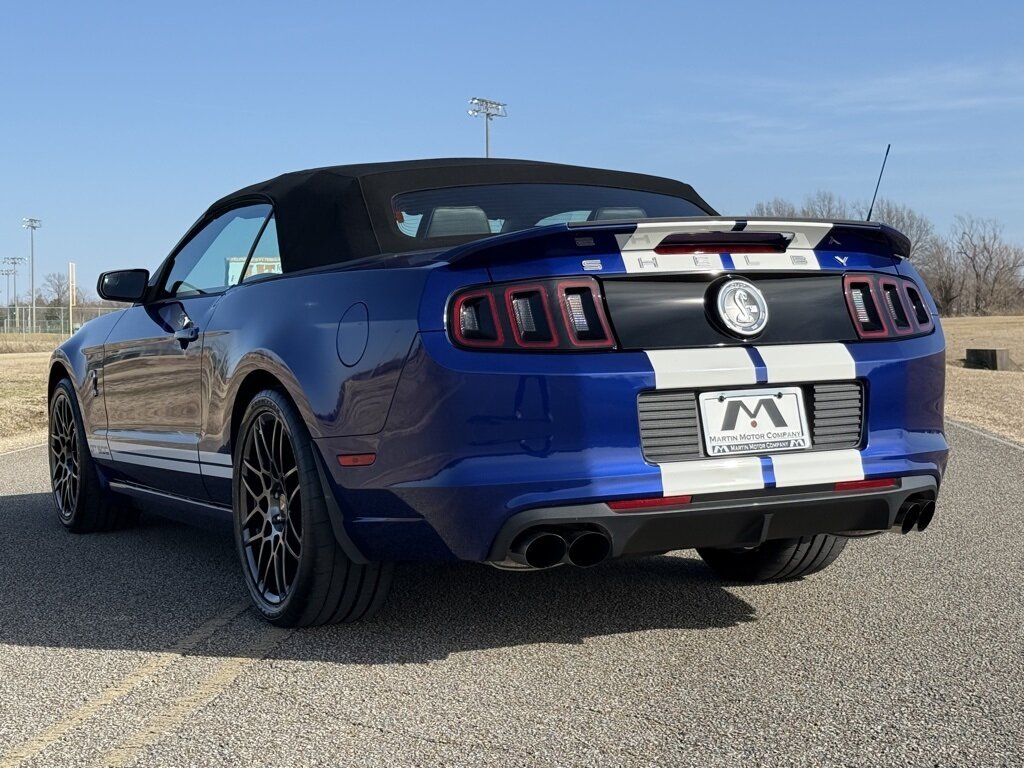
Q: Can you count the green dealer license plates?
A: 0